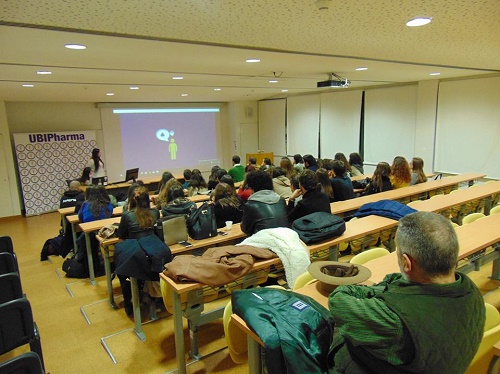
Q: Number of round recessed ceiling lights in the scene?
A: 14